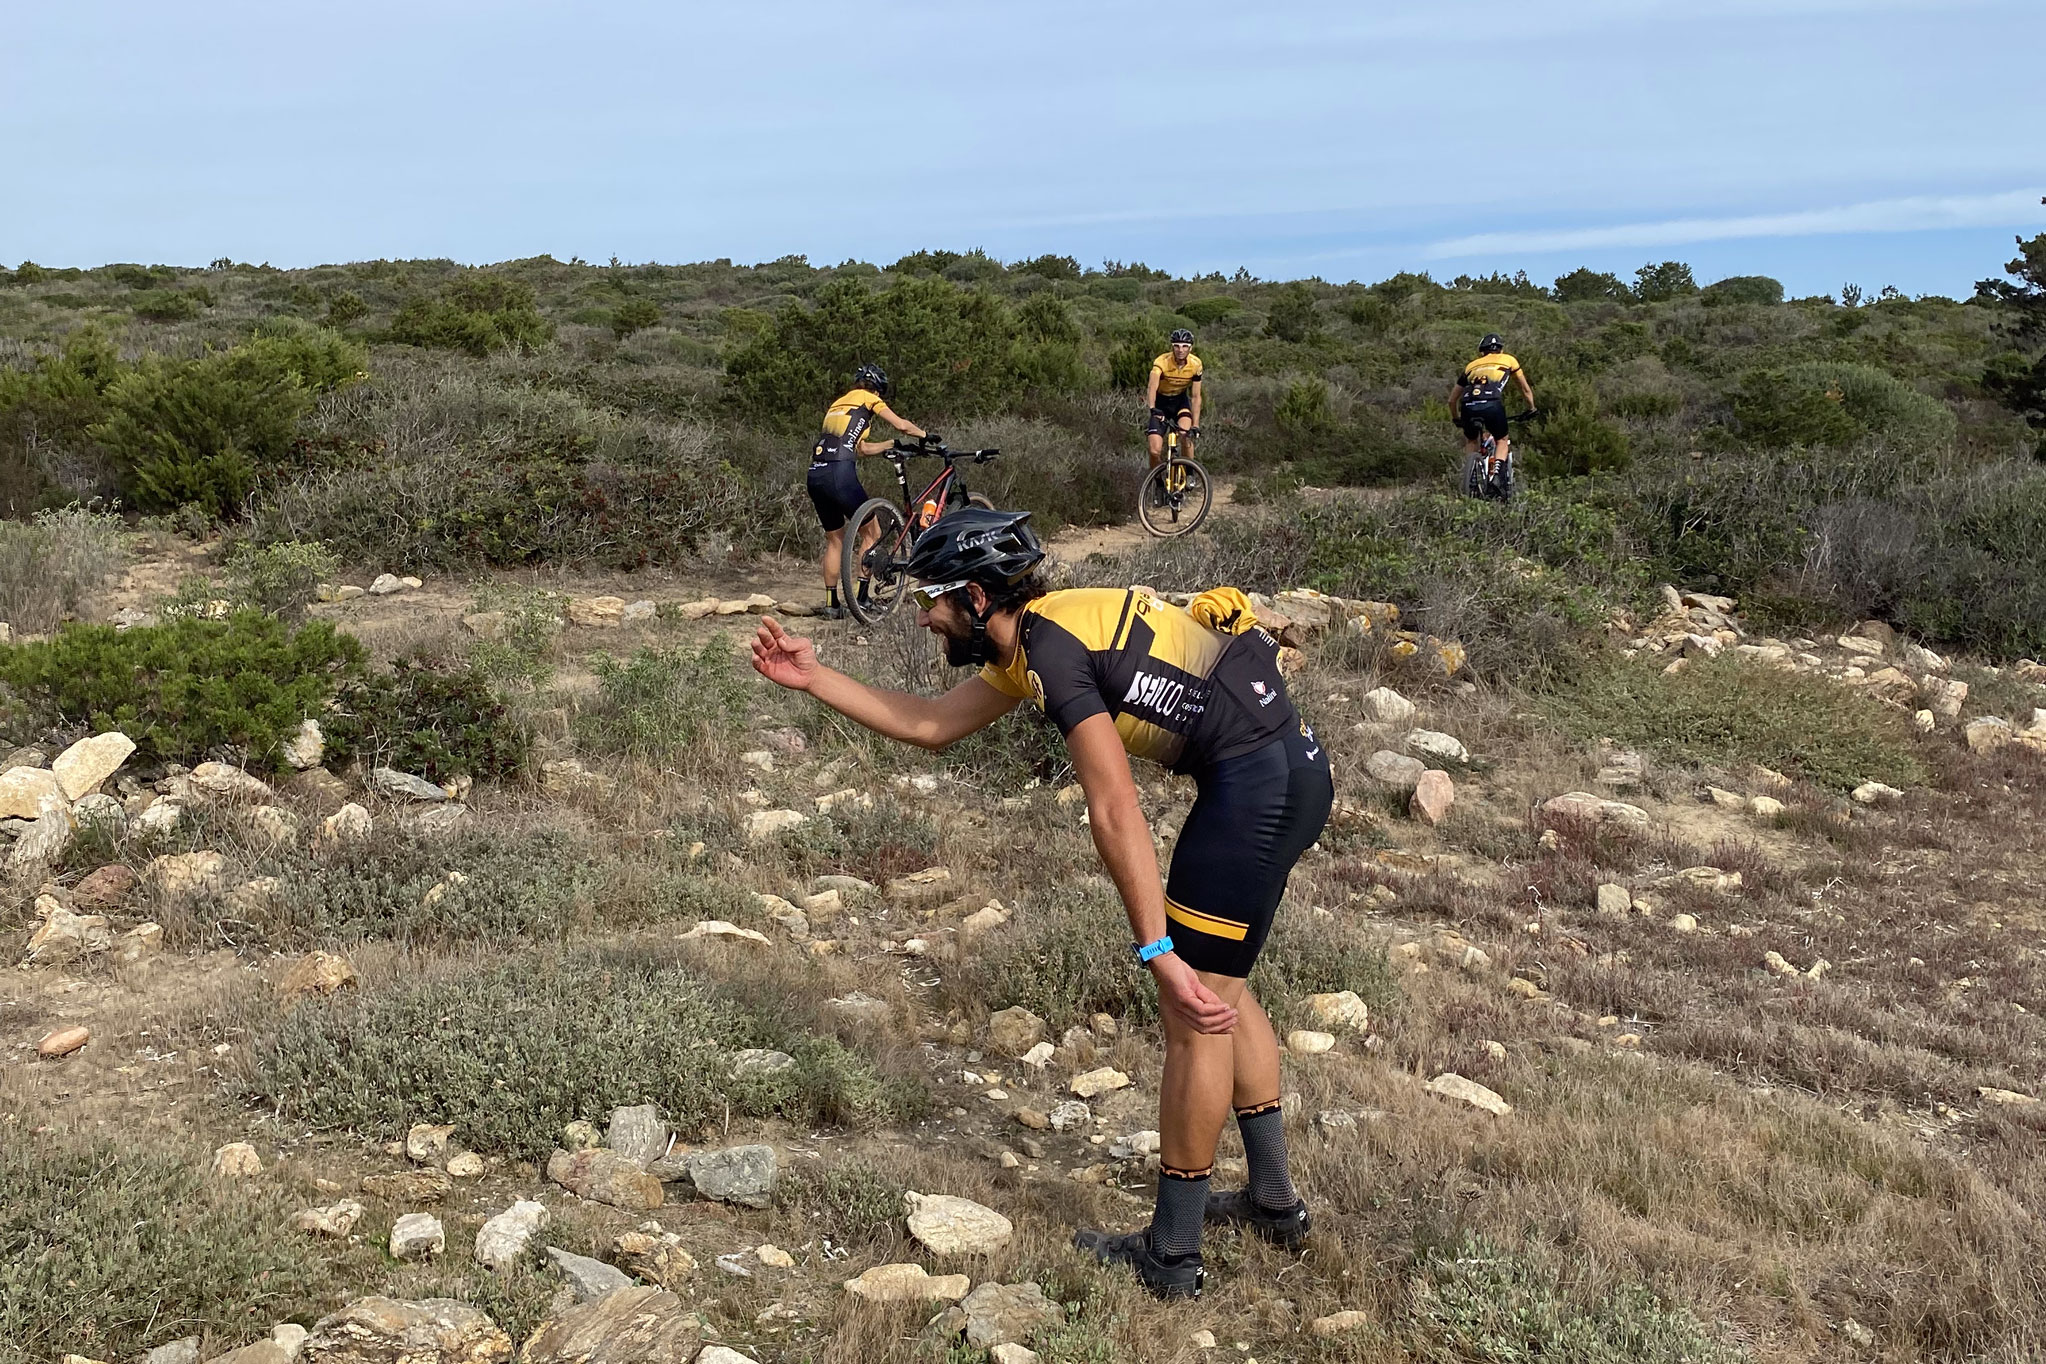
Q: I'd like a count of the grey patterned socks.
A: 2